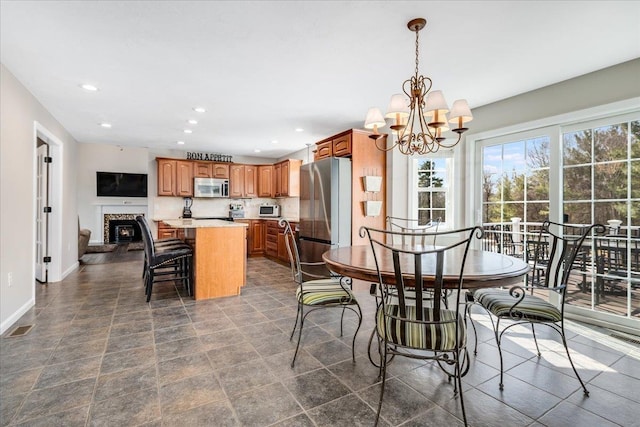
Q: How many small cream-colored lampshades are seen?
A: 6